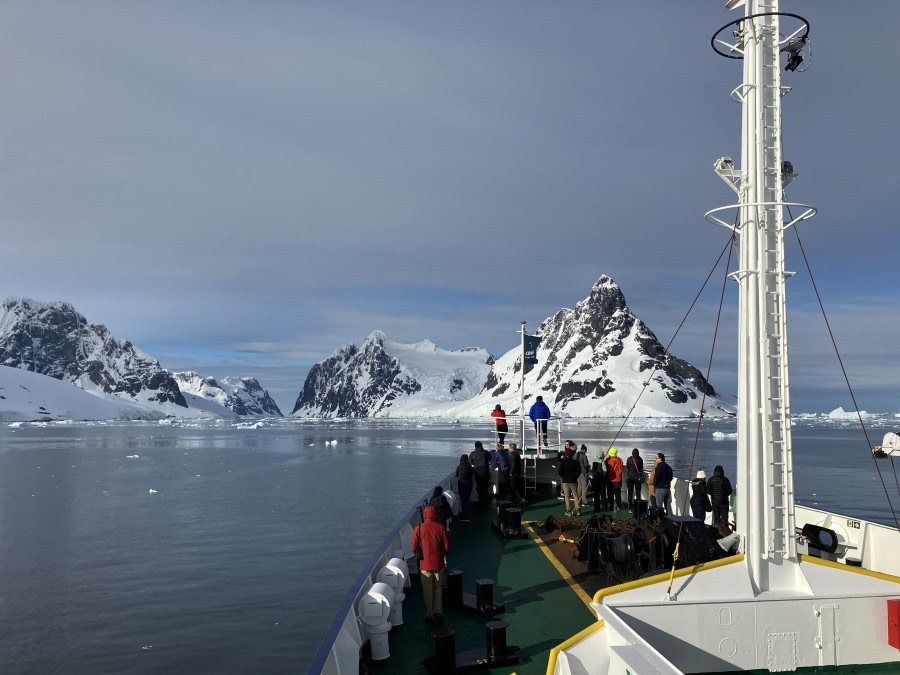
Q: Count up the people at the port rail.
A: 6